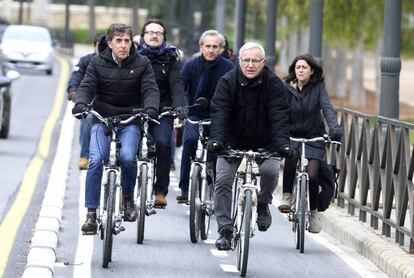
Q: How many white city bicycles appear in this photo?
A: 5